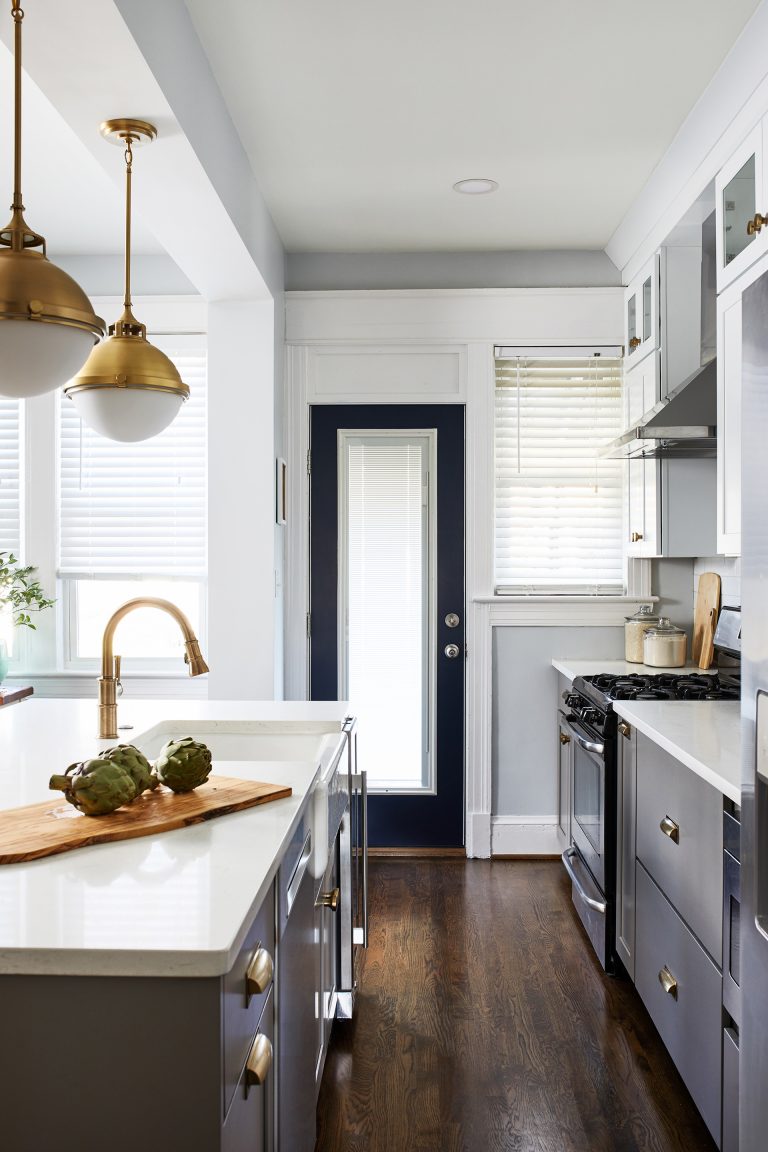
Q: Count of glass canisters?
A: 2